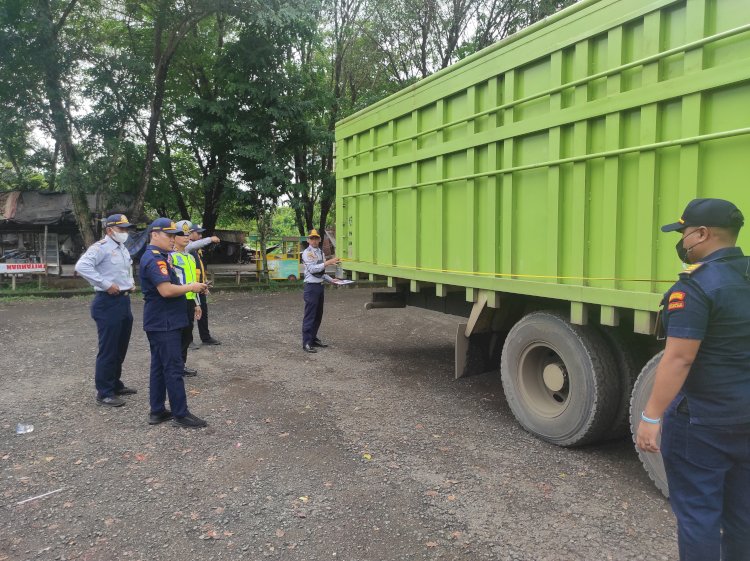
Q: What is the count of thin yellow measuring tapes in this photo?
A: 1